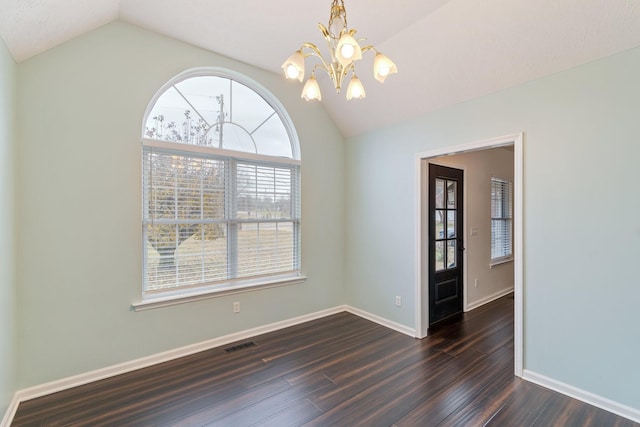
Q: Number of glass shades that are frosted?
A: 5